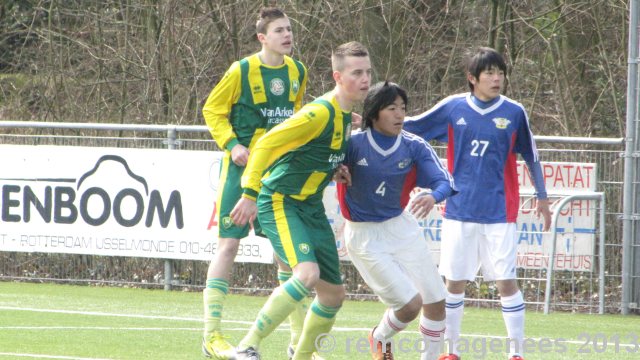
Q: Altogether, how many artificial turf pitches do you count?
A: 1